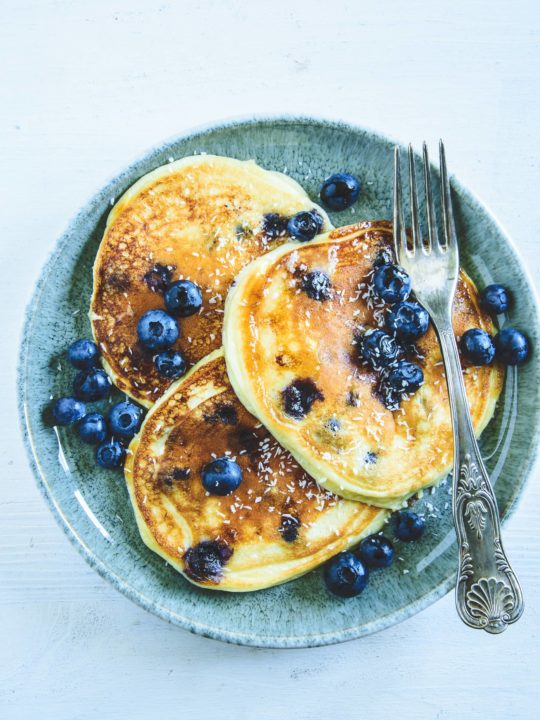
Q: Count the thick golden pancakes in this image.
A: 3